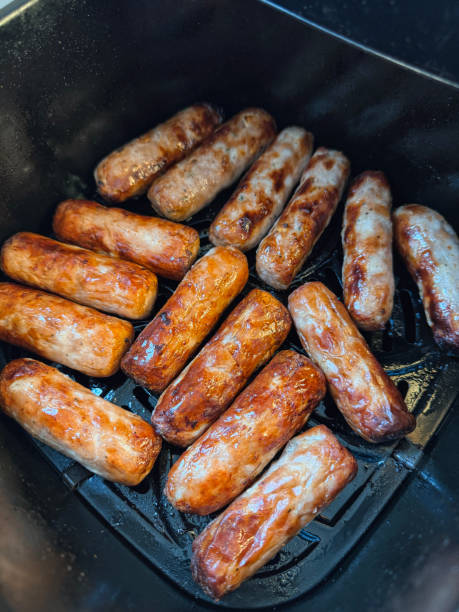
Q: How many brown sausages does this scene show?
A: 15